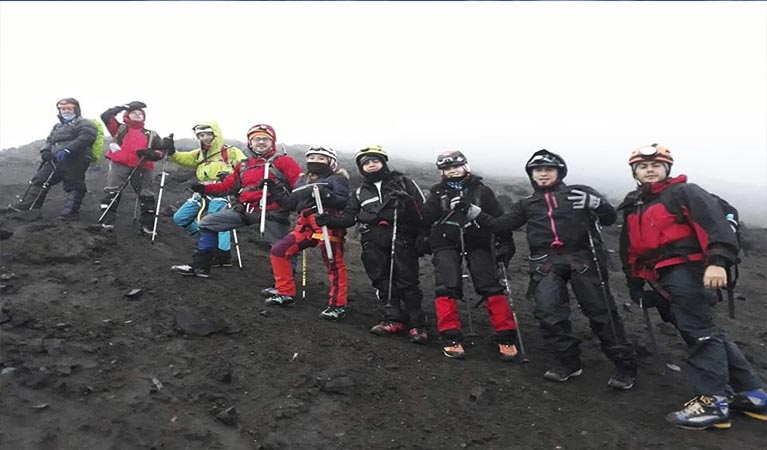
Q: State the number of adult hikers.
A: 9